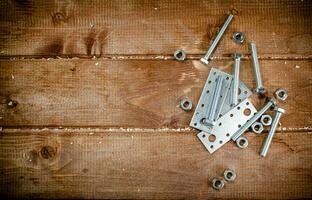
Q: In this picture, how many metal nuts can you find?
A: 9